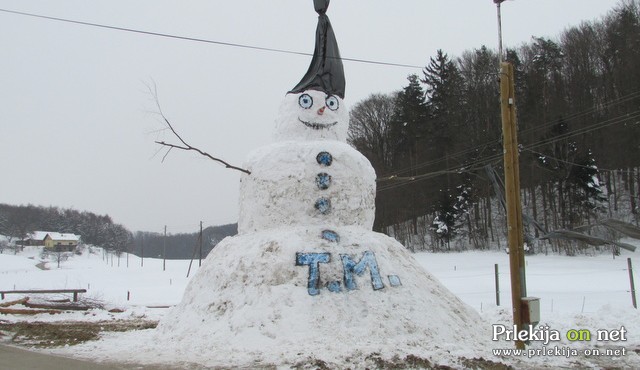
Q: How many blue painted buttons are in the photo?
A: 4